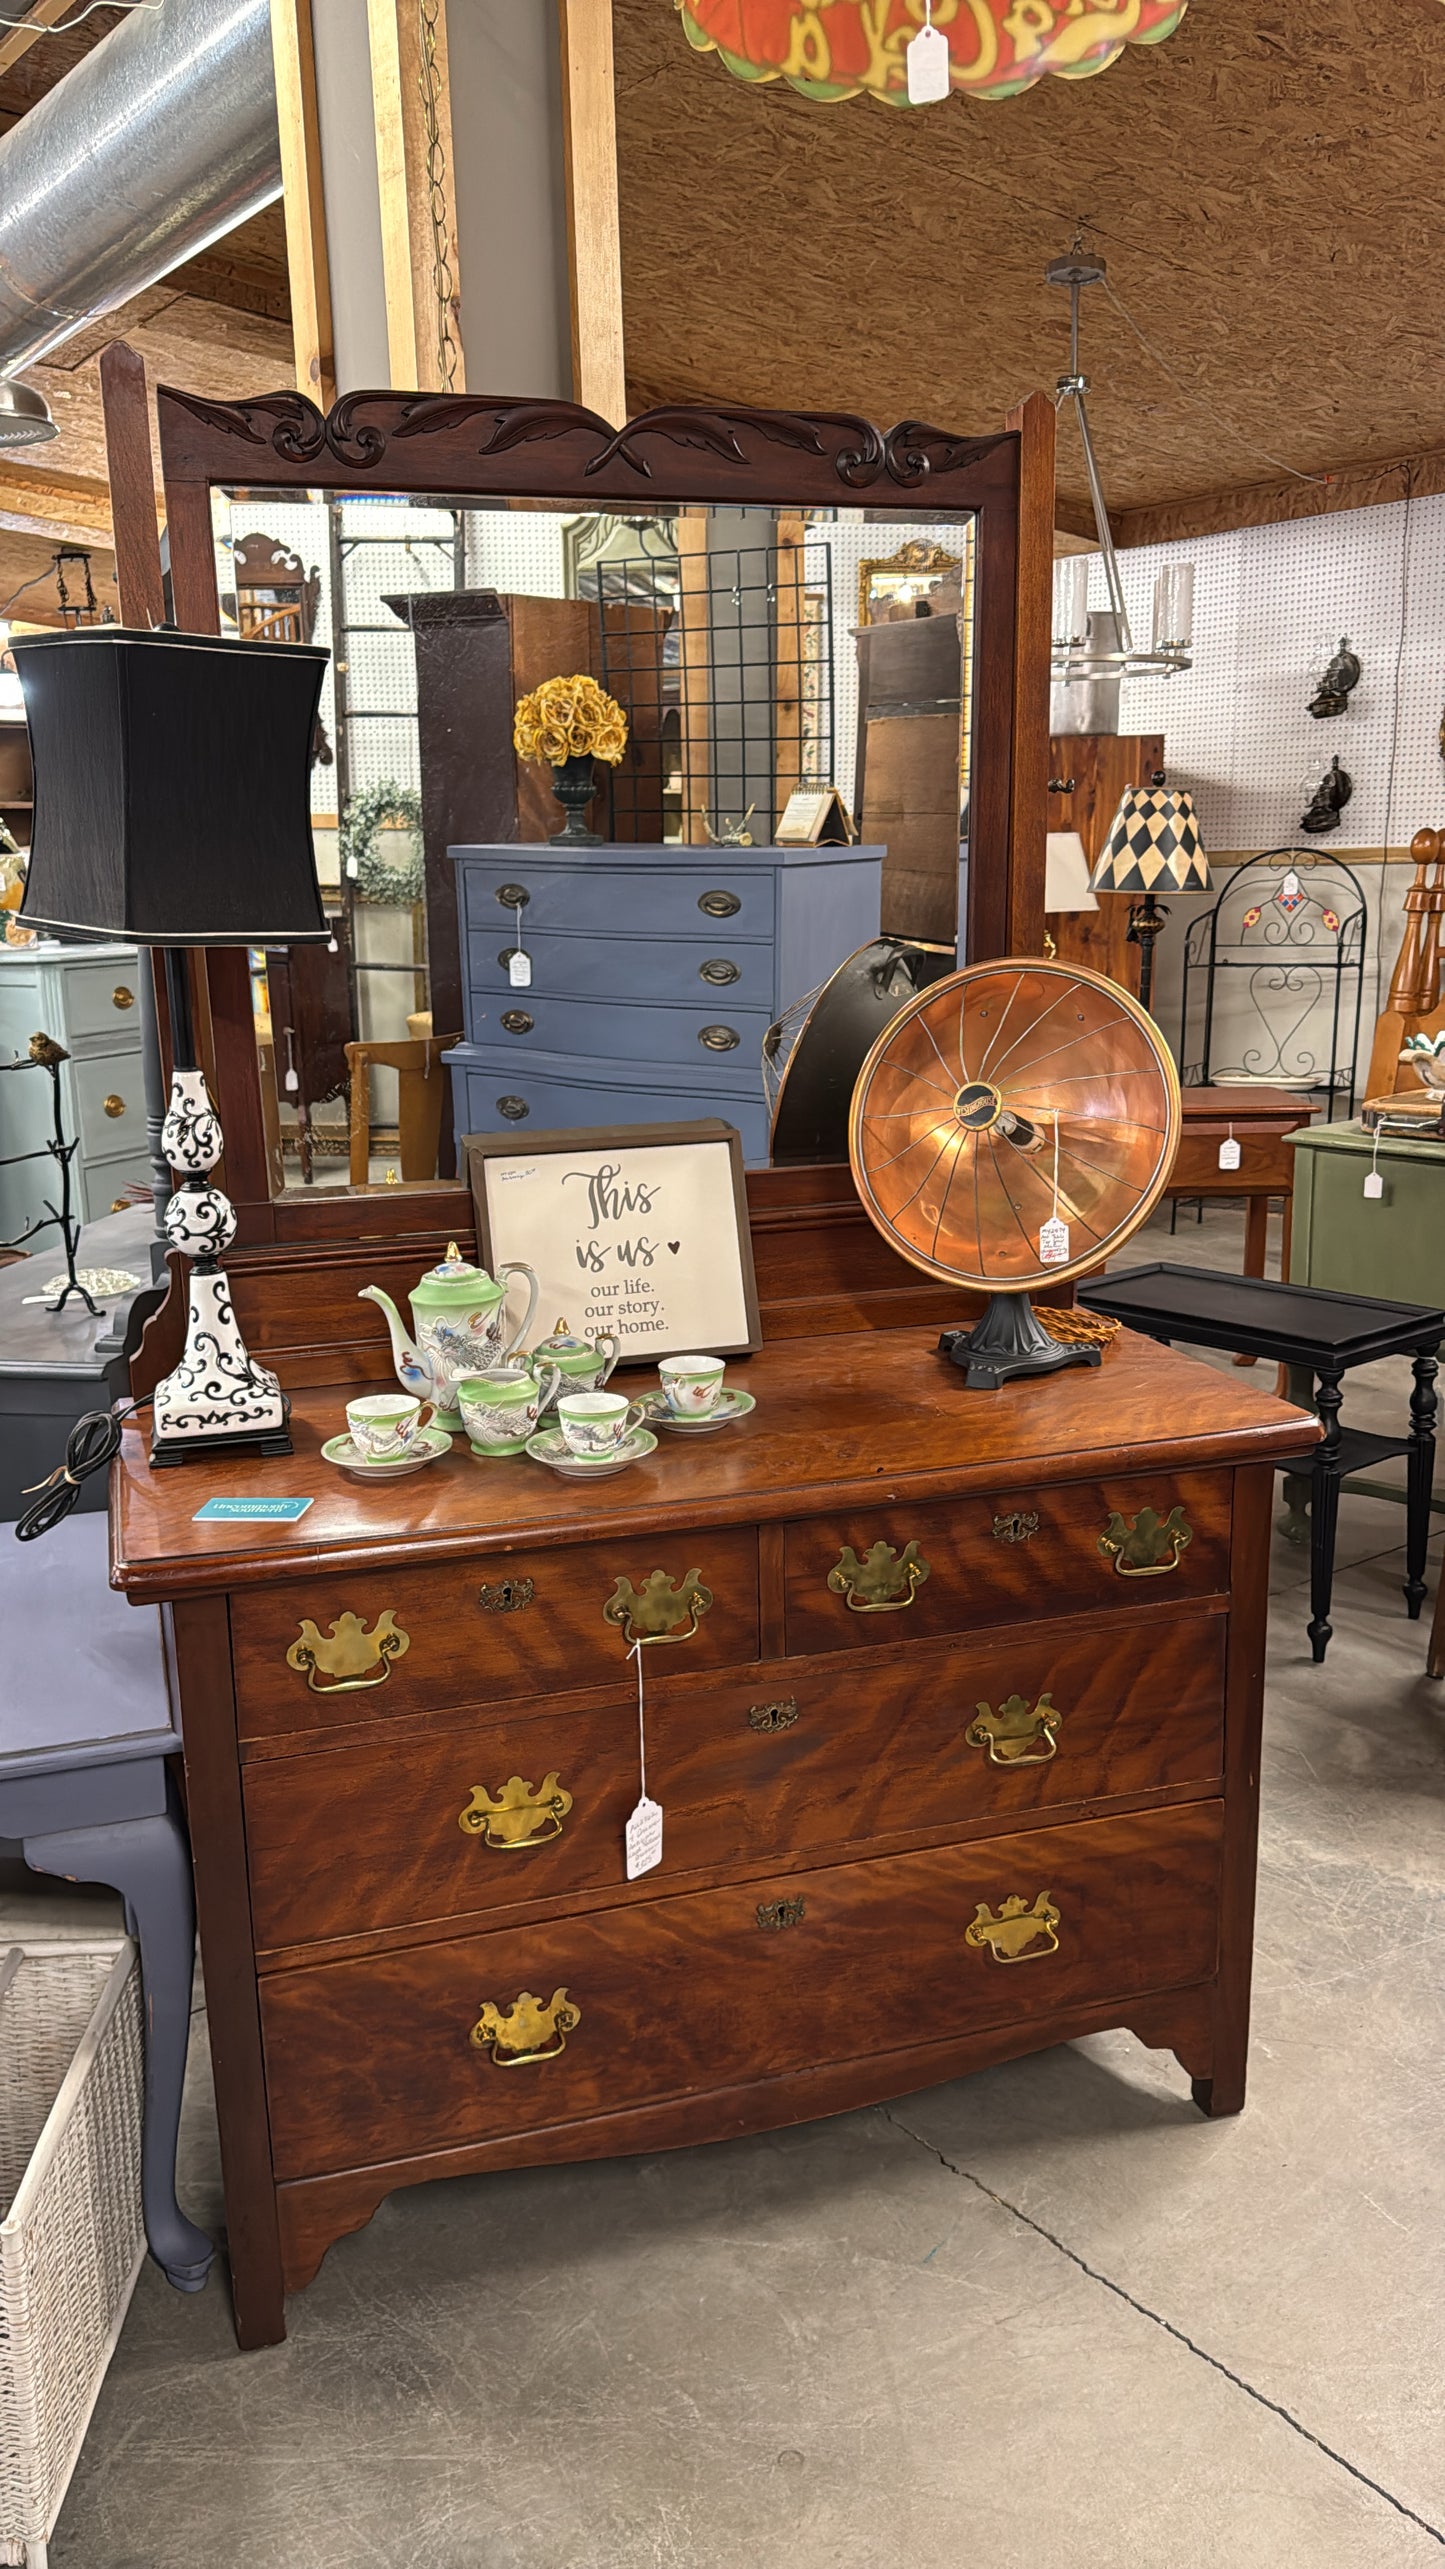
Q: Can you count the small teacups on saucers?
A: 3